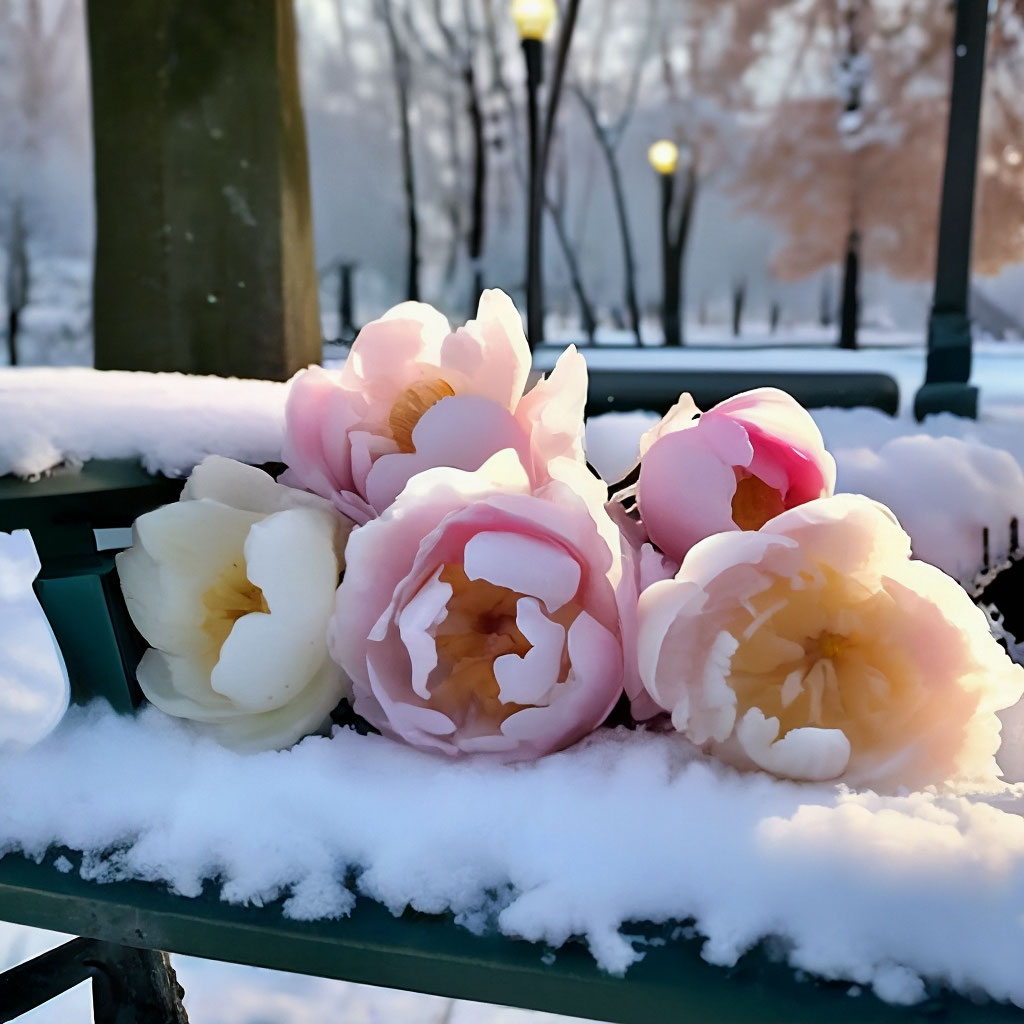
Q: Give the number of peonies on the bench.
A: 5